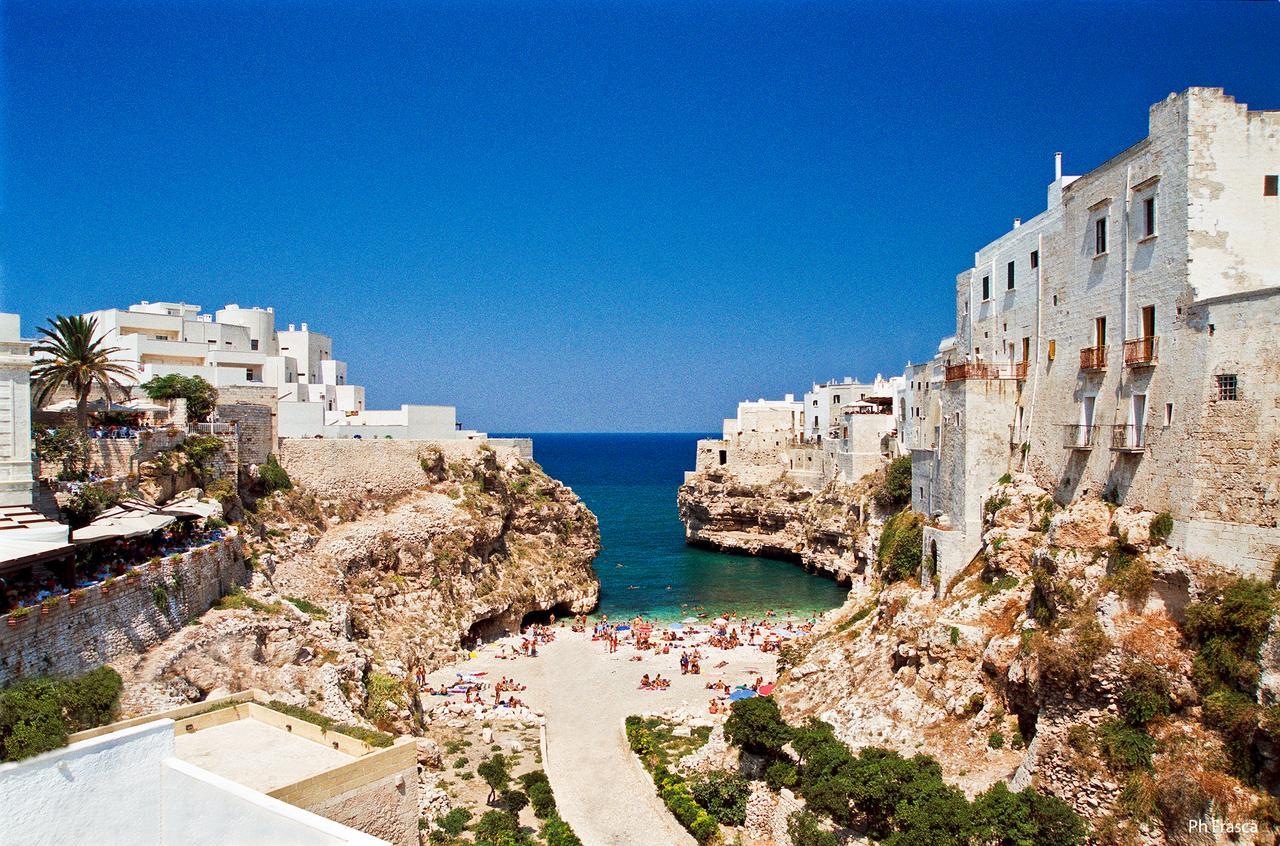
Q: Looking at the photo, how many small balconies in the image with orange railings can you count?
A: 2